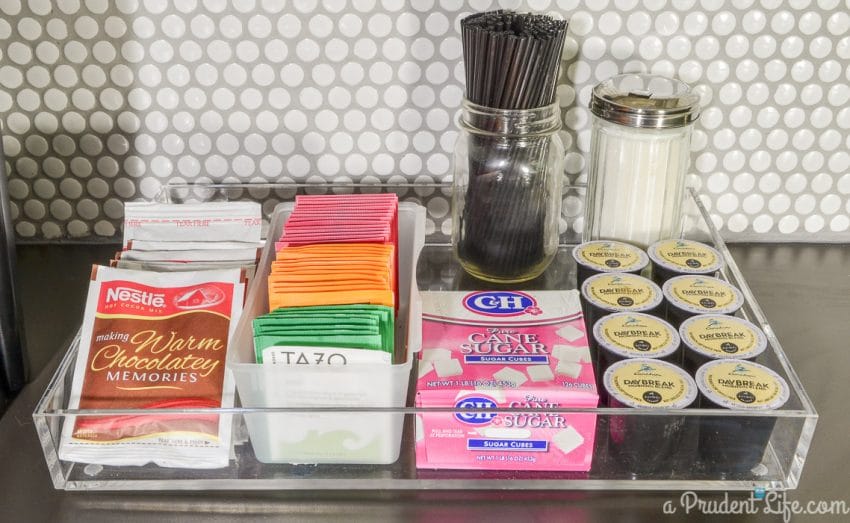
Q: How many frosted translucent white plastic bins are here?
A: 1